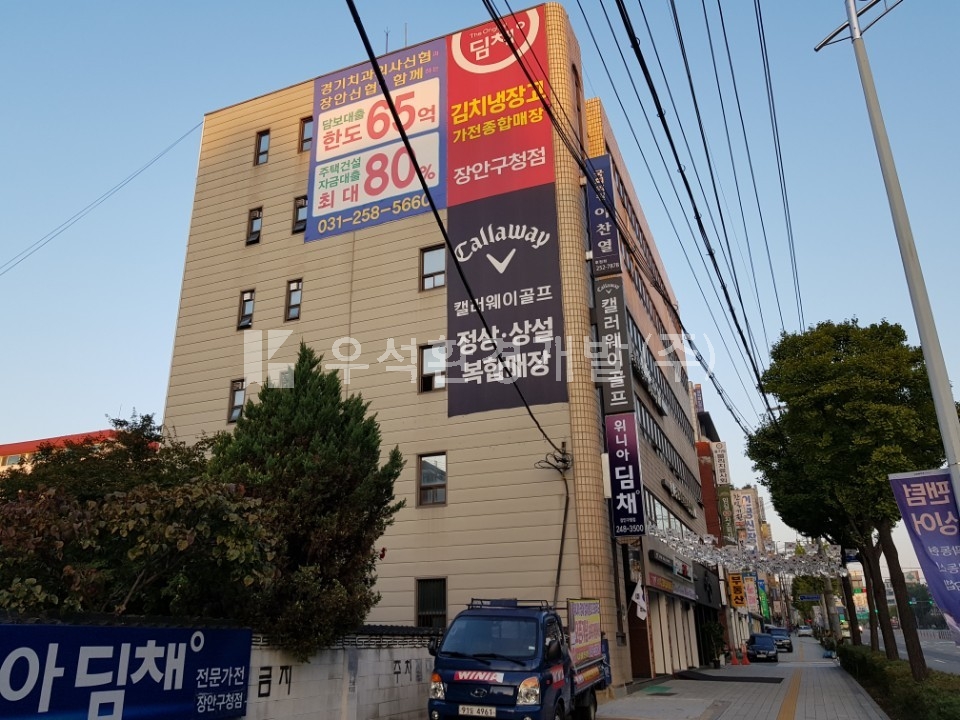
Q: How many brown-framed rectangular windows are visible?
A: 11